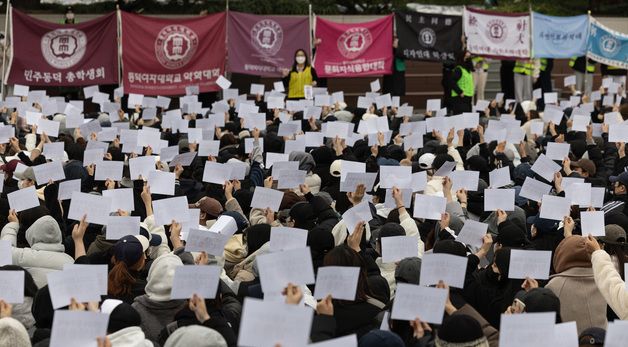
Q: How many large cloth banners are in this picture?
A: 8